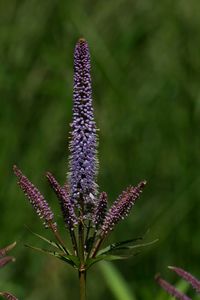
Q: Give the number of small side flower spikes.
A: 4